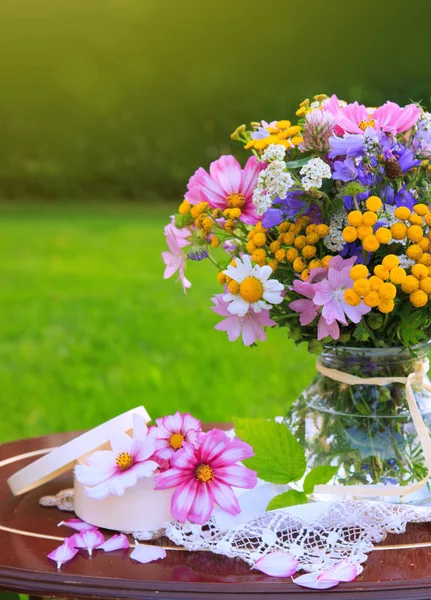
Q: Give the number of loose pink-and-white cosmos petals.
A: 8